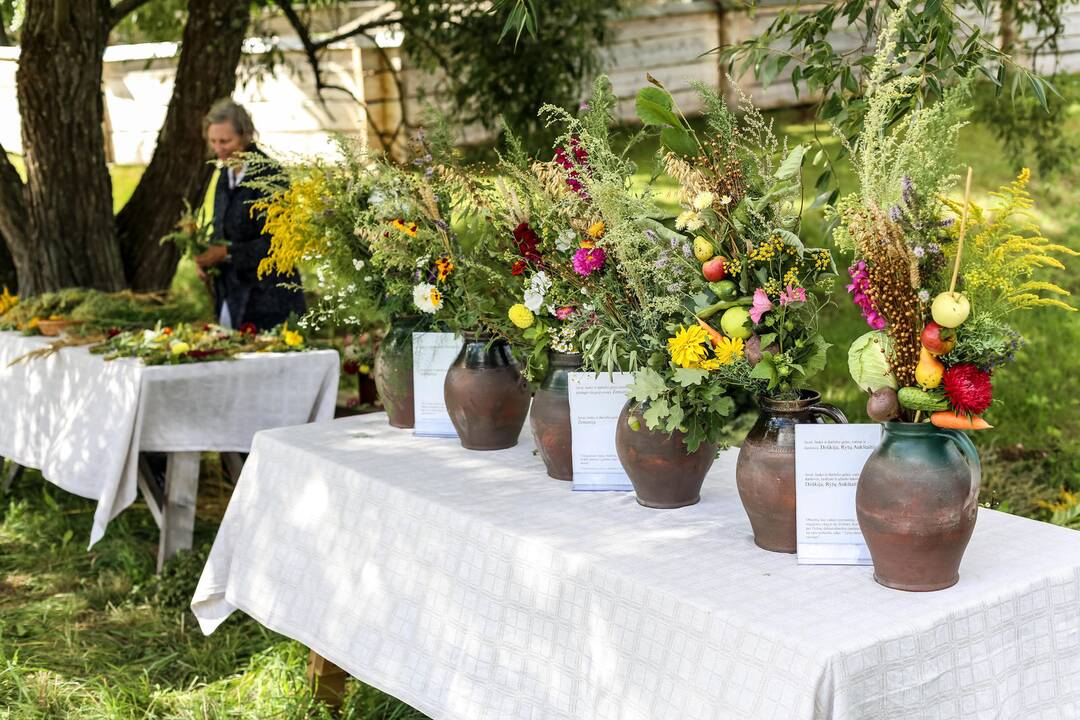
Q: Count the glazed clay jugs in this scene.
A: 6